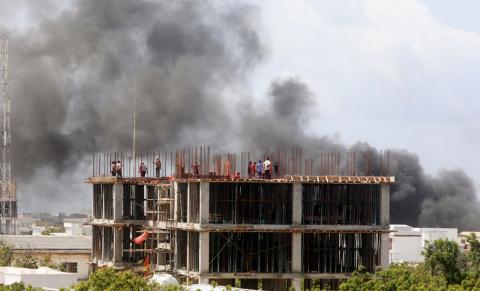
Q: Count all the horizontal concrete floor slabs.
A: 3